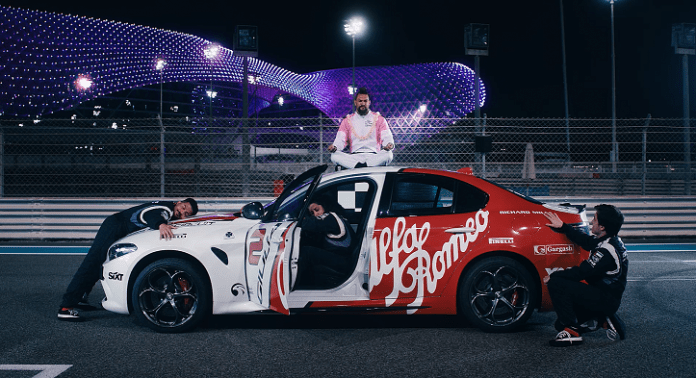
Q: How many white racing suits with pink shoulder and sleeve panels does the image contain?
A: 1